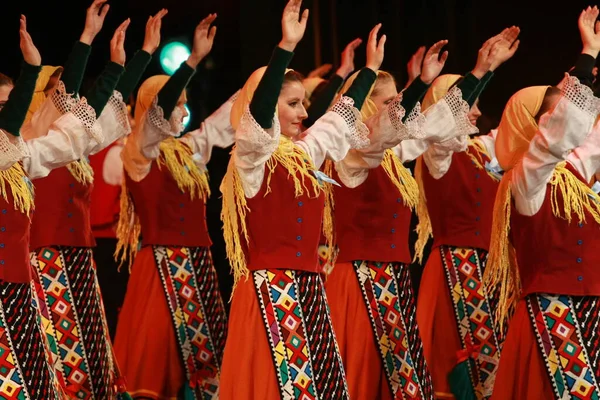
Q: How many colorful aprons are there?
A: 7